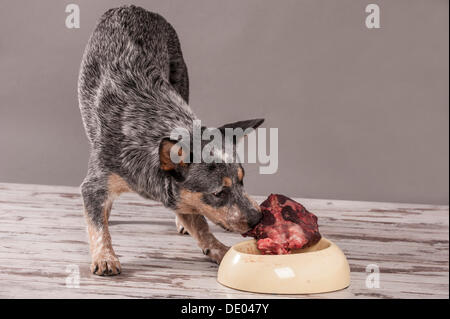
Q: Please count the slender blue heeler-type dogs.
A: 1